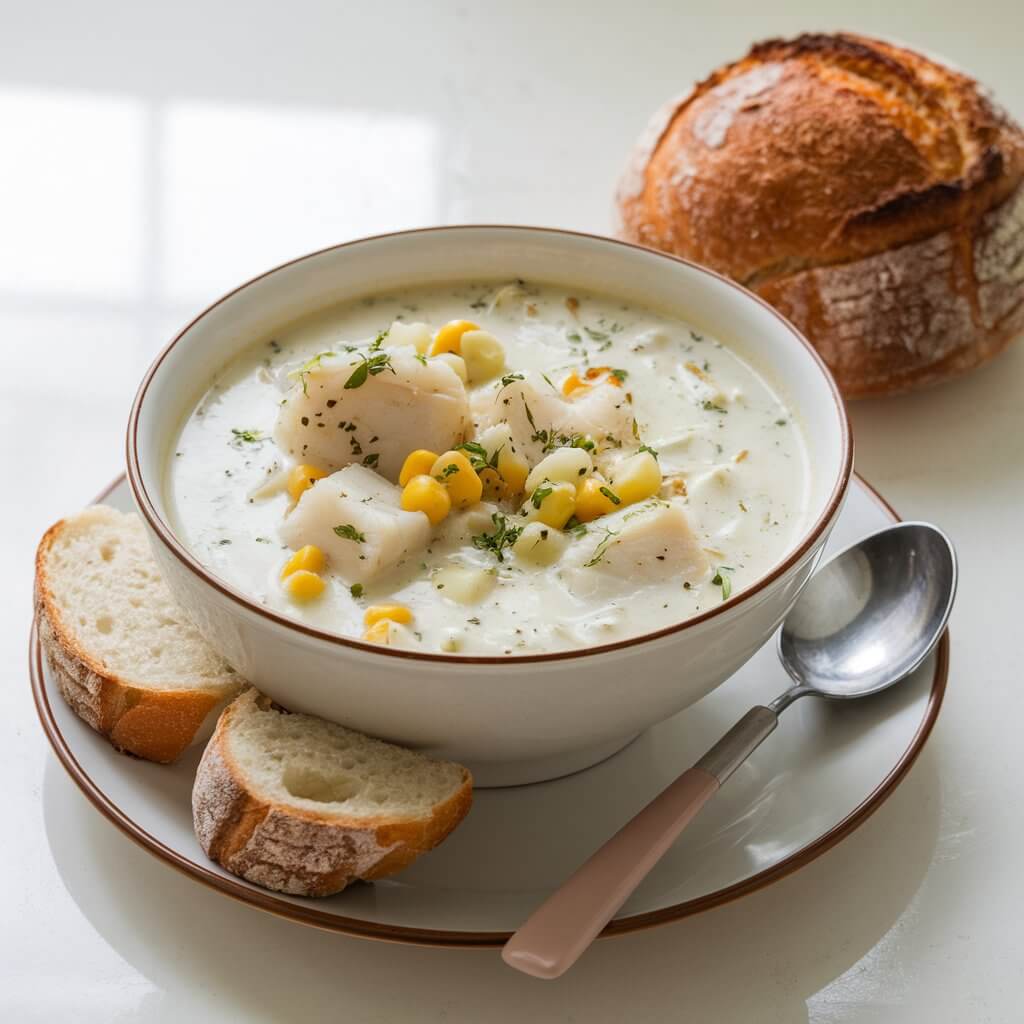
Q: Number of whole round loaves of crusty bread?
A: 1